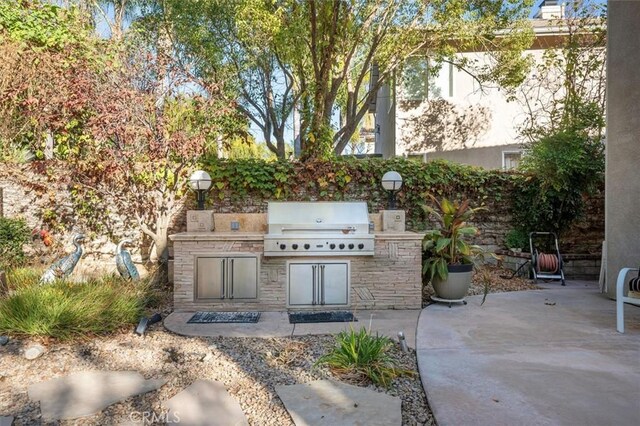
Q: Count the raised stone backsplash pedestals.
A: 2